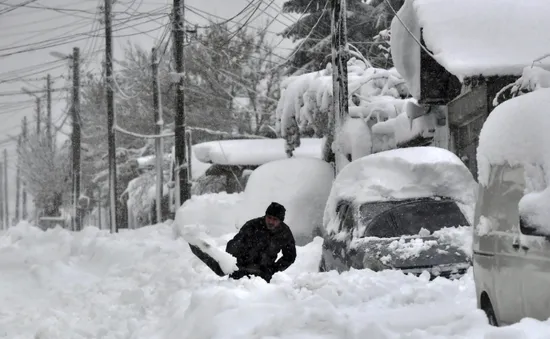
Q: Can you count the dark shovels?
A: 1